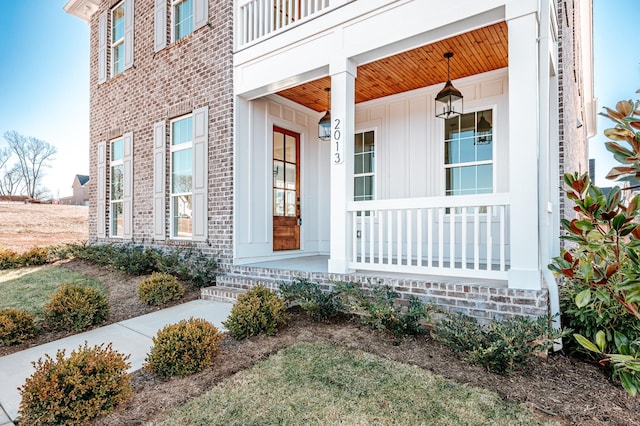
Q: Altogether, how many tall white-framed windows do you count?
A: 6